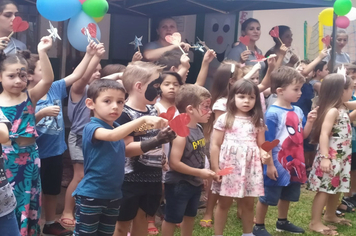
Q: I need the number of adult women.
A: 5